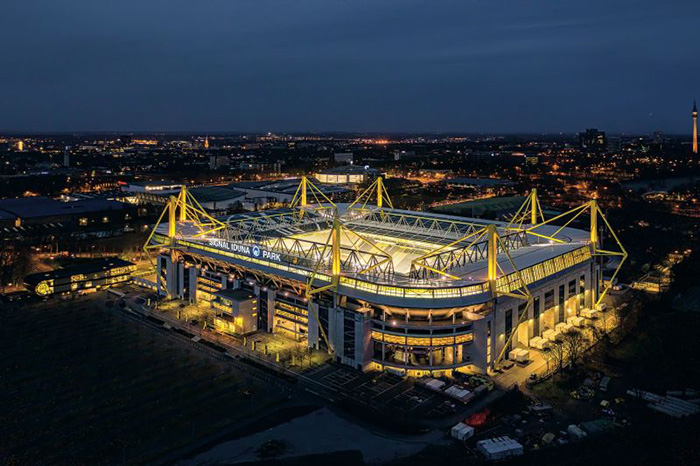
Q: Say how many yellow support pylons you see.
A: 8